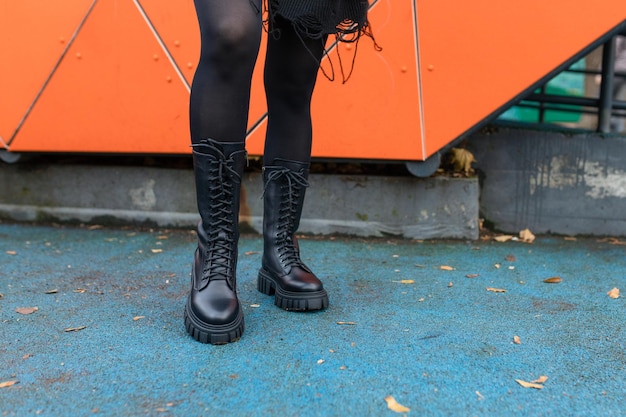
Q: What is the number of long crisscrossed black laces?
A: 2